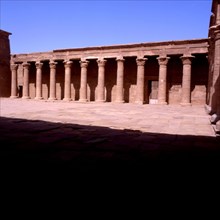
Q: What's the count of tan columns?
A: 11